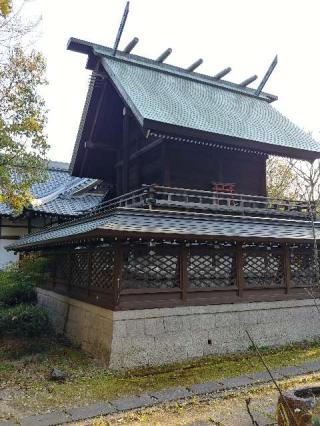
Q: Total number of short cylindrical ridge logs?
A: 5